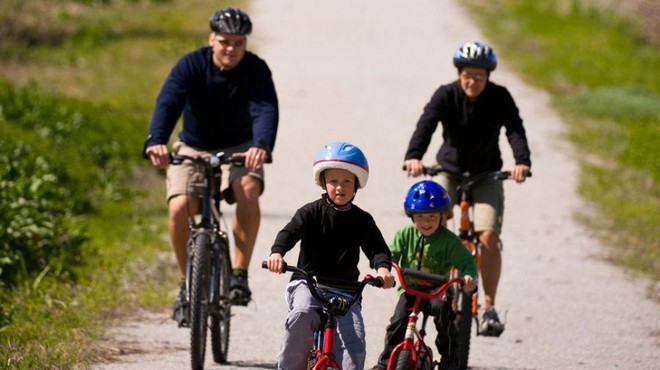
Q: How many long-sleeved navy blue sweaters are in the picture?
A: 1